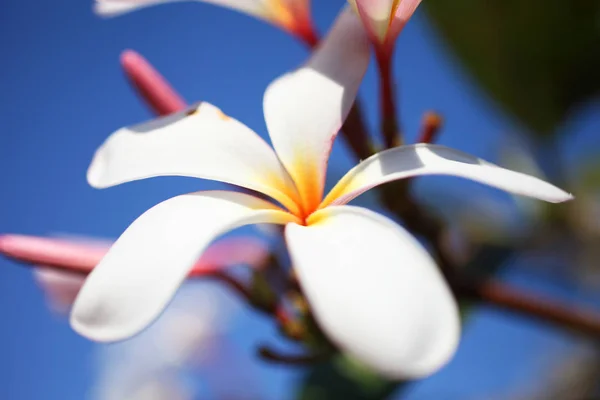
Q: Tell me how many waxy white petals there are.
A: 5